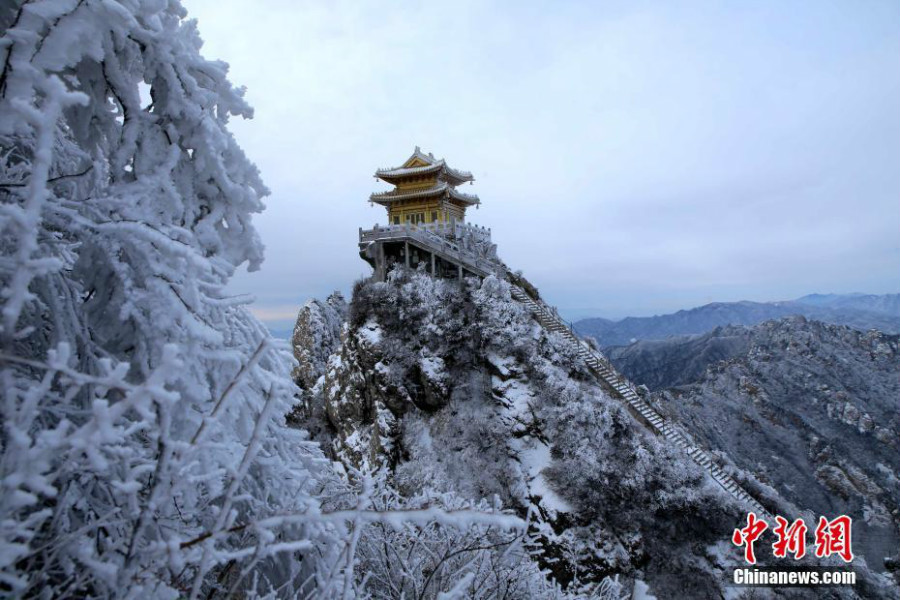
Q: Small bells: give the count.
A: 4